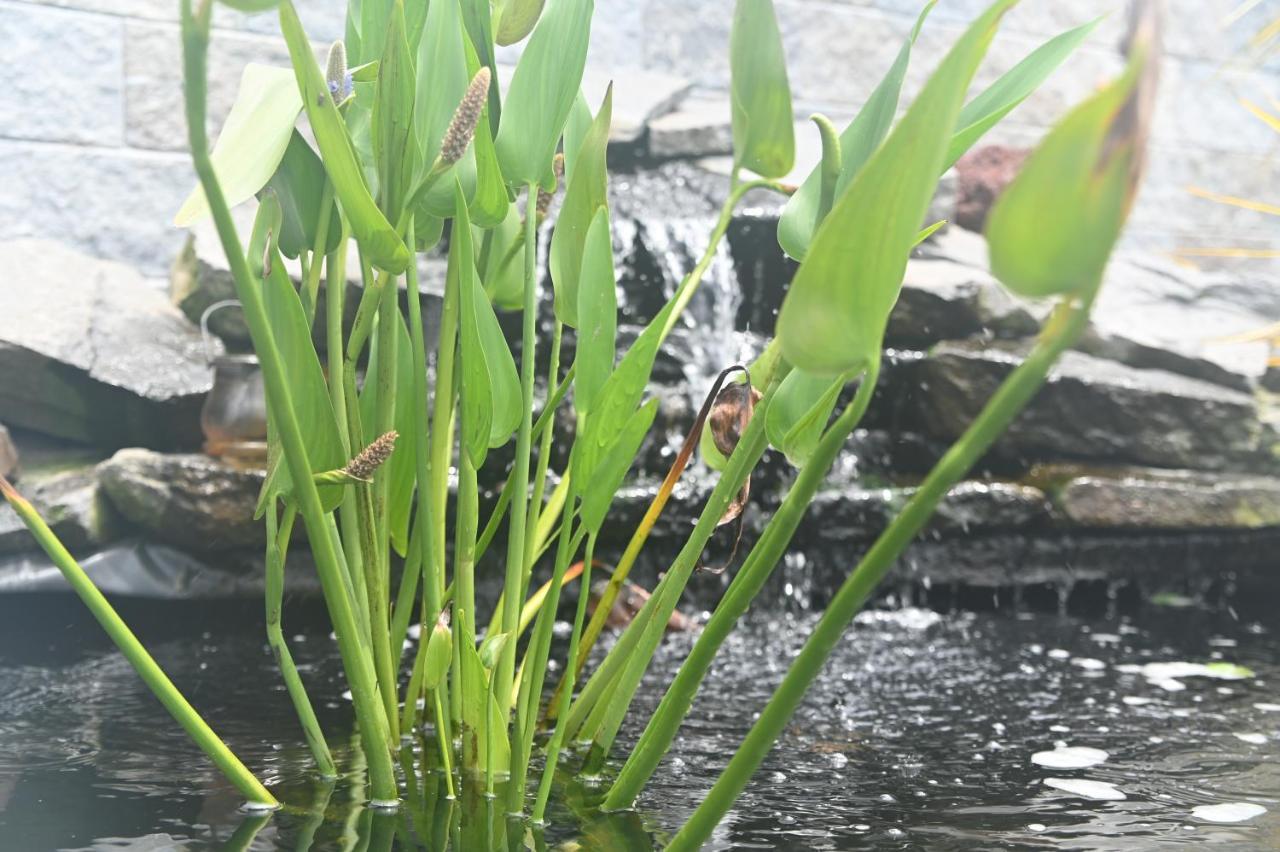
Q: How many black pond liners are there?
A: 1